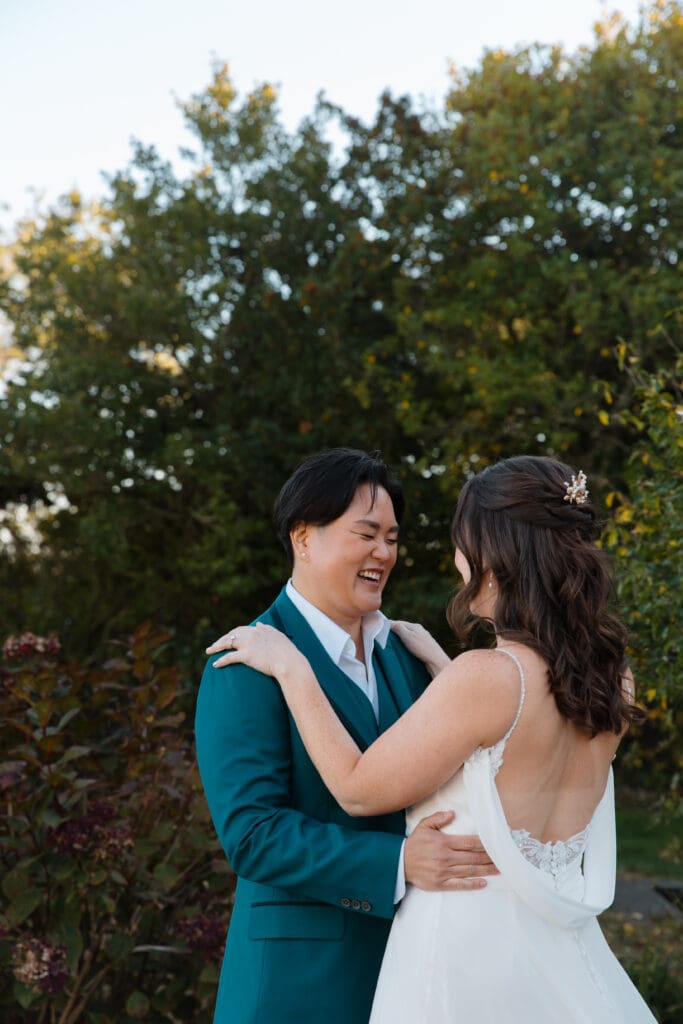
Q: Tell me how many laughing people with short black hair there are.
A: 1